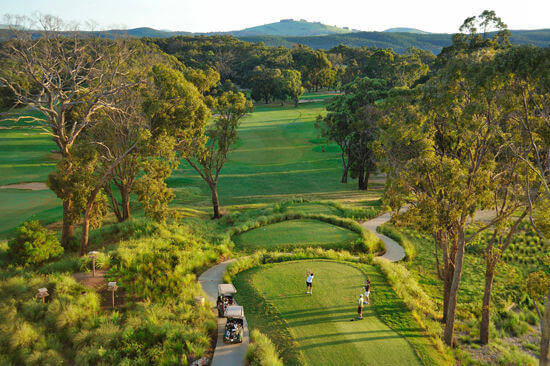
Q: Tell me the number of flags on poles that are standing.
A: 0